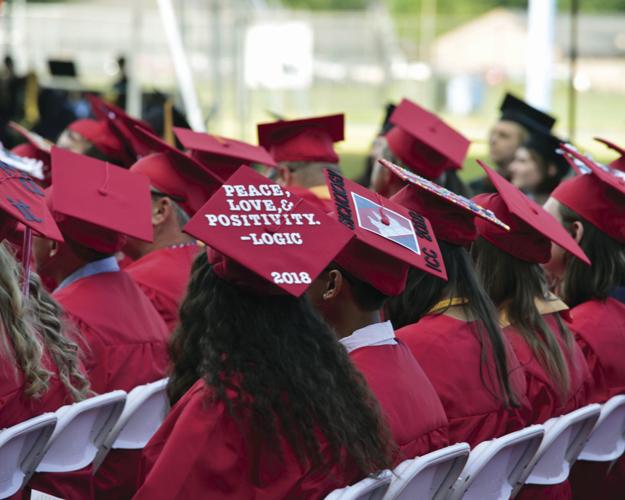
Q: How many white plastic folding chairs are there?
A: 8